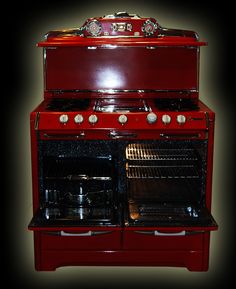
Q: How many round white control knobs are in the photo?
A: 7